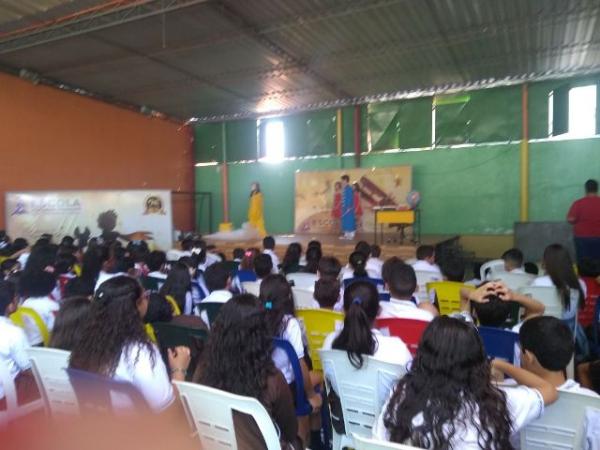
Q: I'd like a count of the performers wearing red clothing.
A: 2